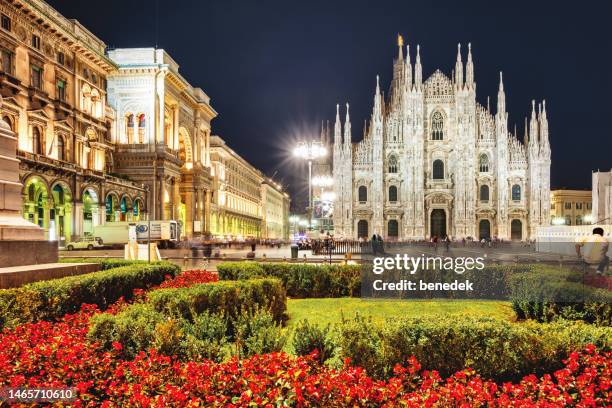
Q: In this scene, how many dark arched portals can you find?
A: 5